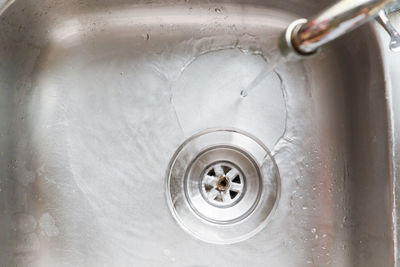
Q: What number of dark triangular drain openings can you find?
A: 6